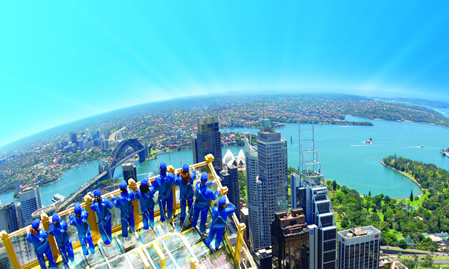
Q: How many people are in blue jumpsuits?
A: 10